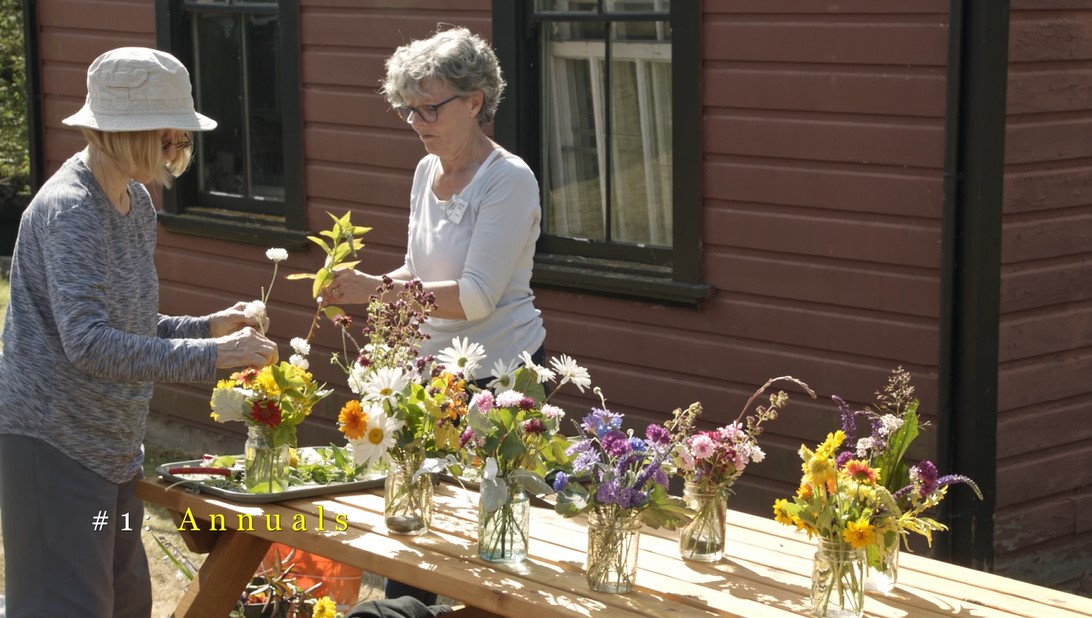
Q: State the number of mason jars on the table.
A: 7